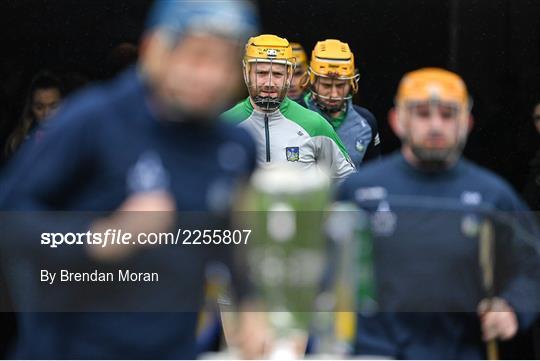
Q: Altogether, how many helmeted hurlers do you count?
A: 5